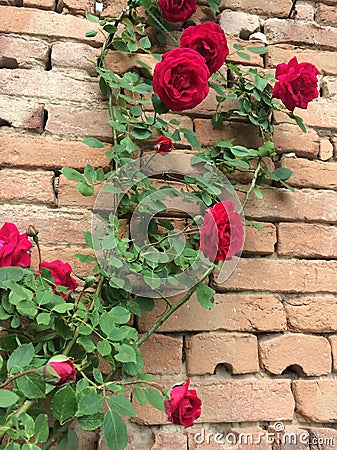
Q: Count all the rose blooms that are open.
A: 8